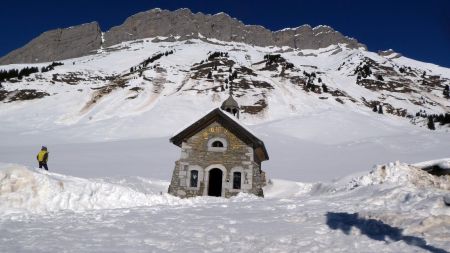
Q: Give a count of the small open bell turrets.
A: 1